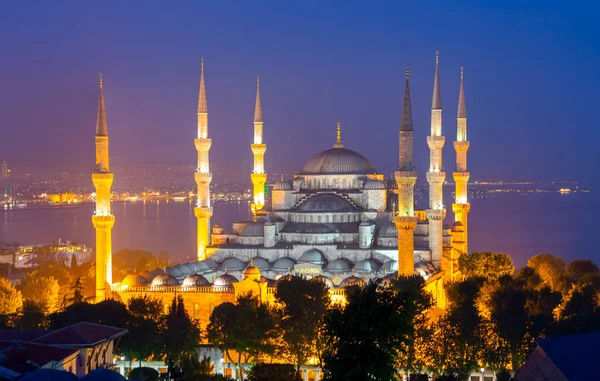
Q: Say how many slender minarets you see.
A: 6